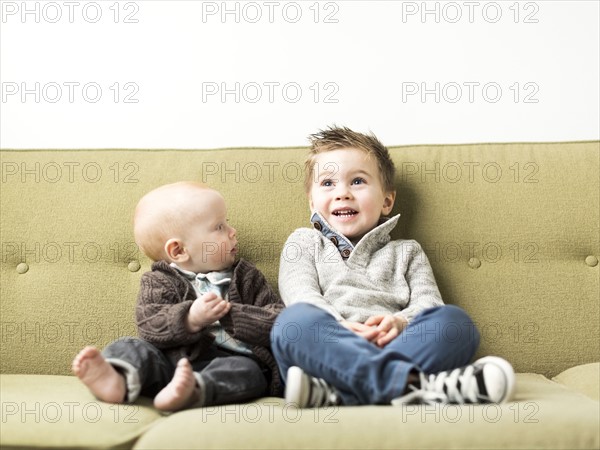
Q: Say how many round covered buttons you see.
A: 4